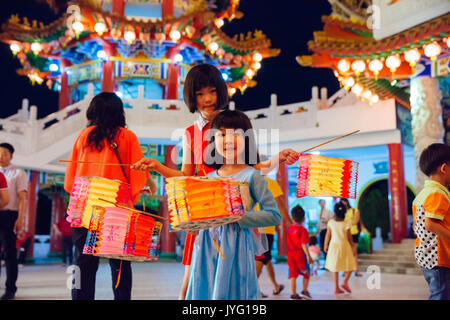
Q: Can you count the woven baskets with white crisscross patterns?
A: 0